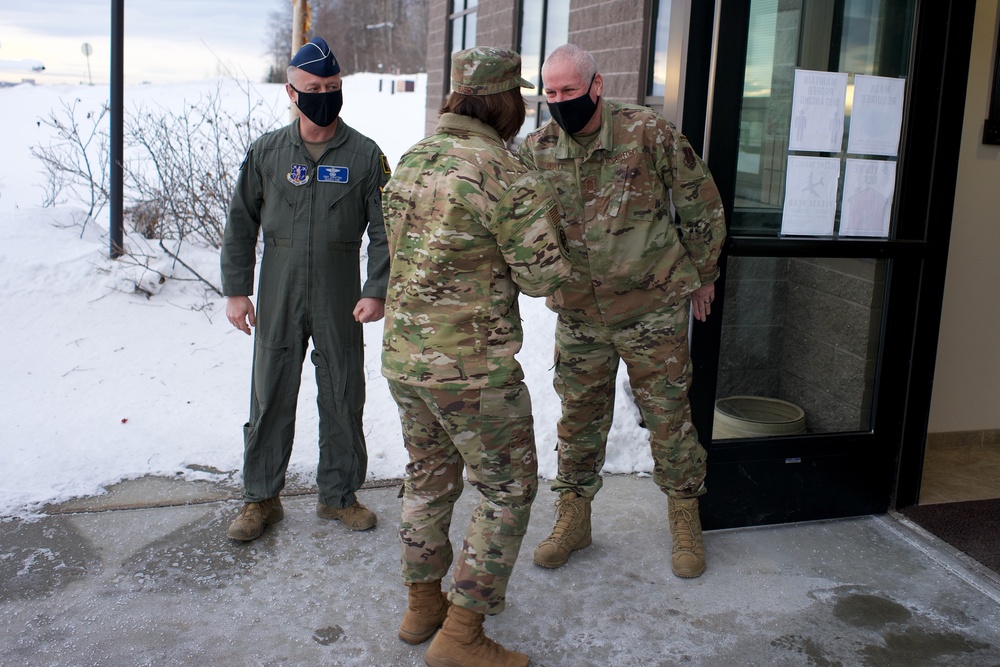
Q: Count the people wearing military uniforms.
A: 3